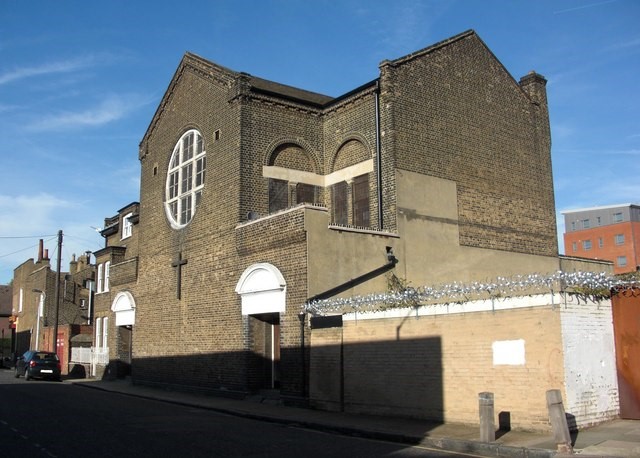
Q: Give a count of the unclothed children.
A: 0